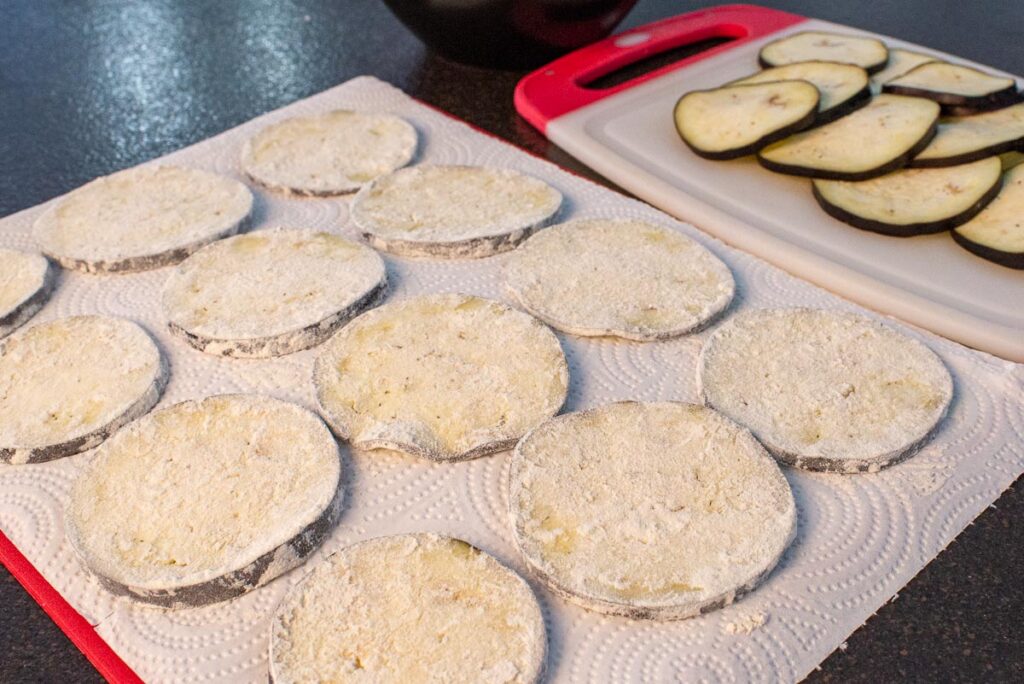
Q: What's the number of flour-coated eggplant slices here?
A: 12